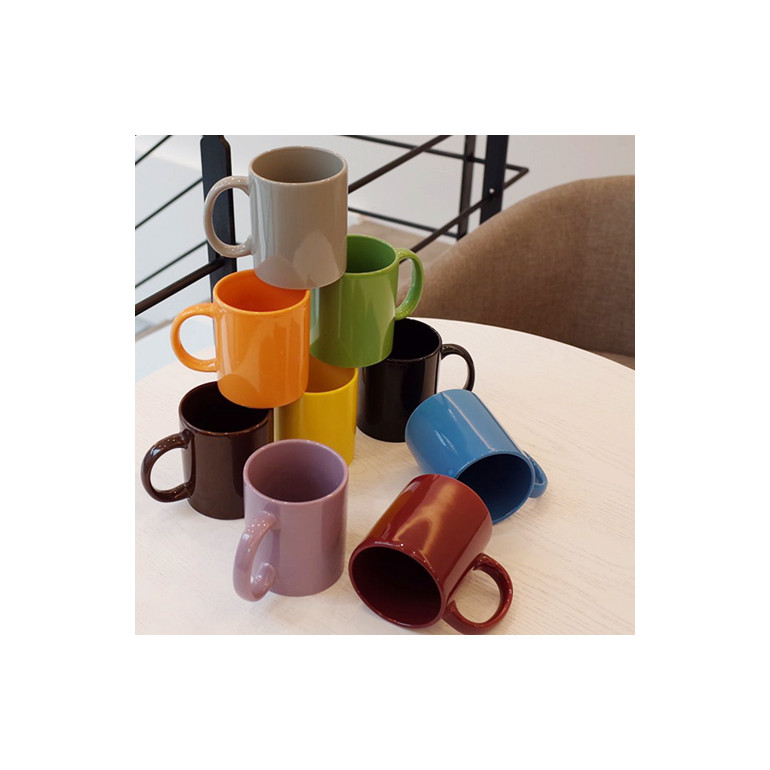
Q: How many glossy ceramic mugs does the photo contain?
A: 9